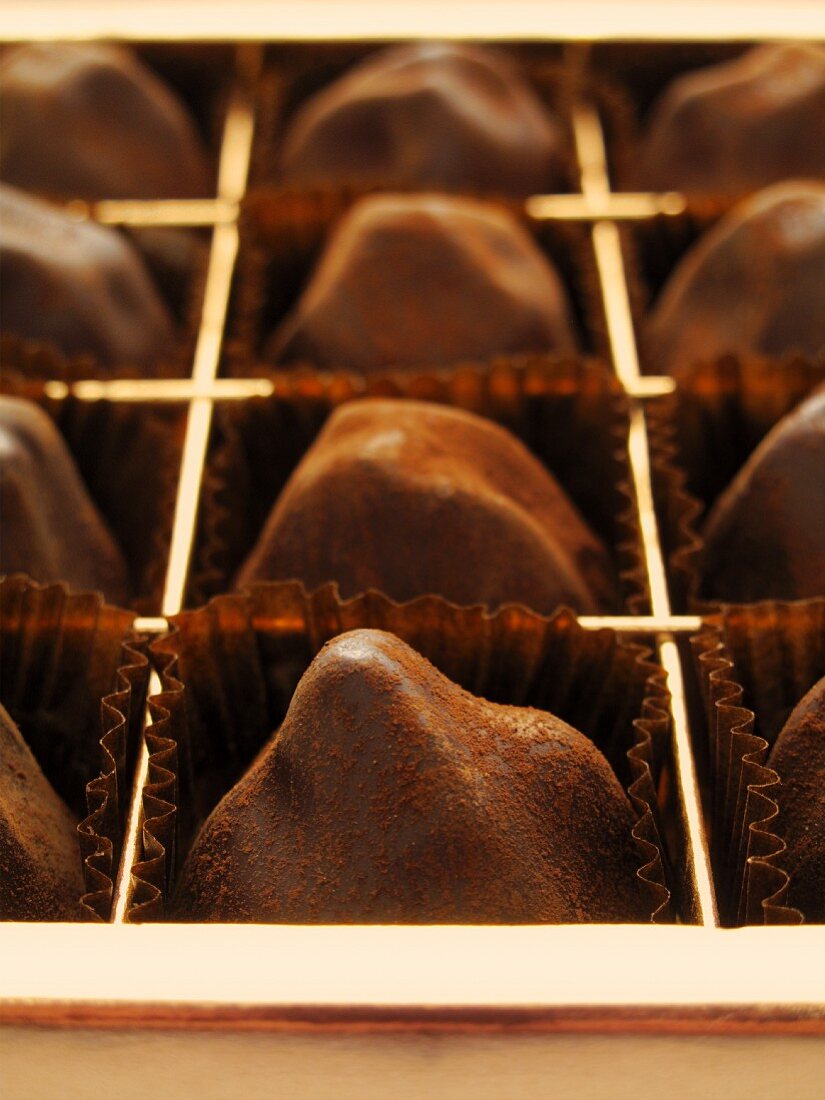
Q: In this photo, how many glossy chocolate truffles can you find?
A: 12